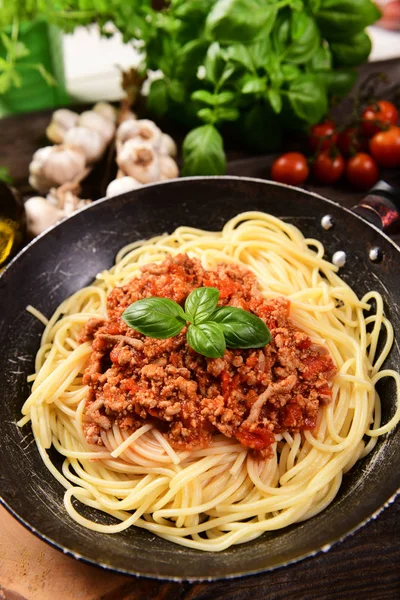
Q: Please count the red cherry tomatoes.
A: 7